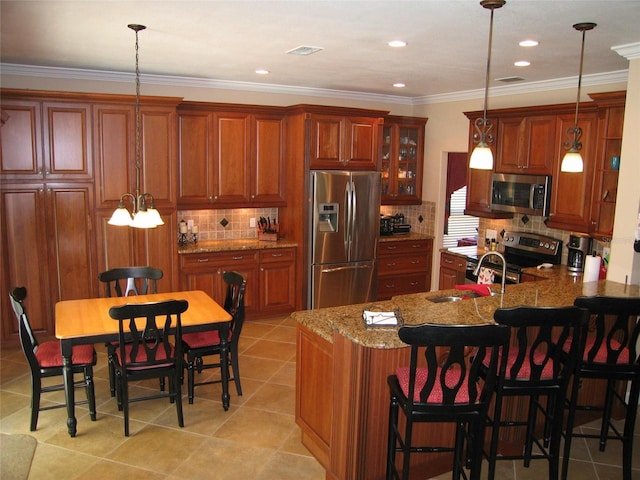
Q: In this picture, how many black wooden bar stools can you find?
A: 3